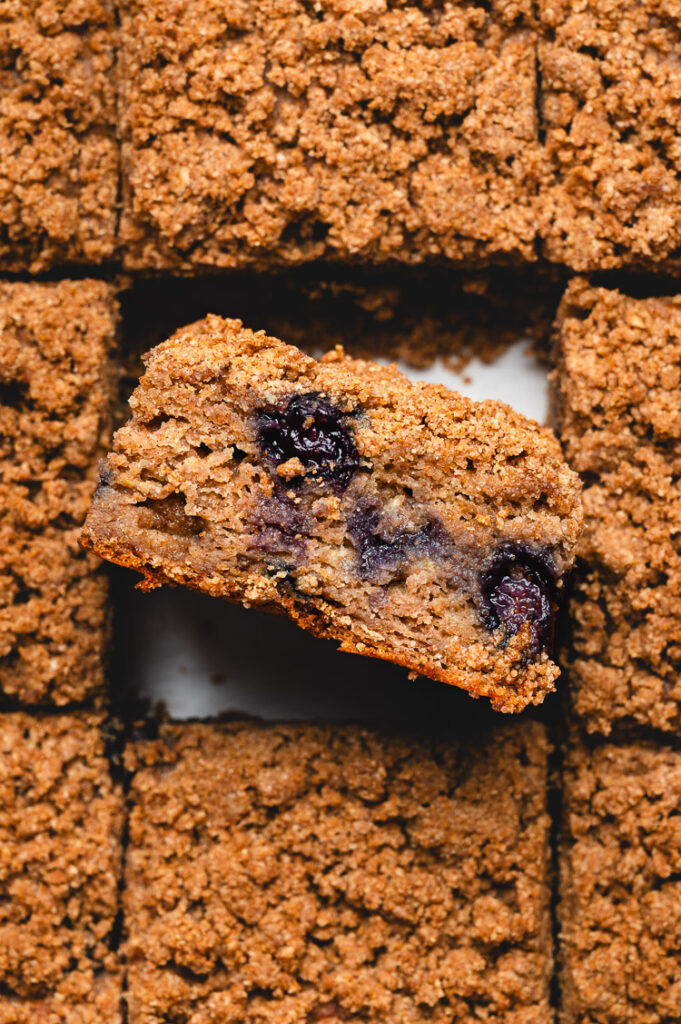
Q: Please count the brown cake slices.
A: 9